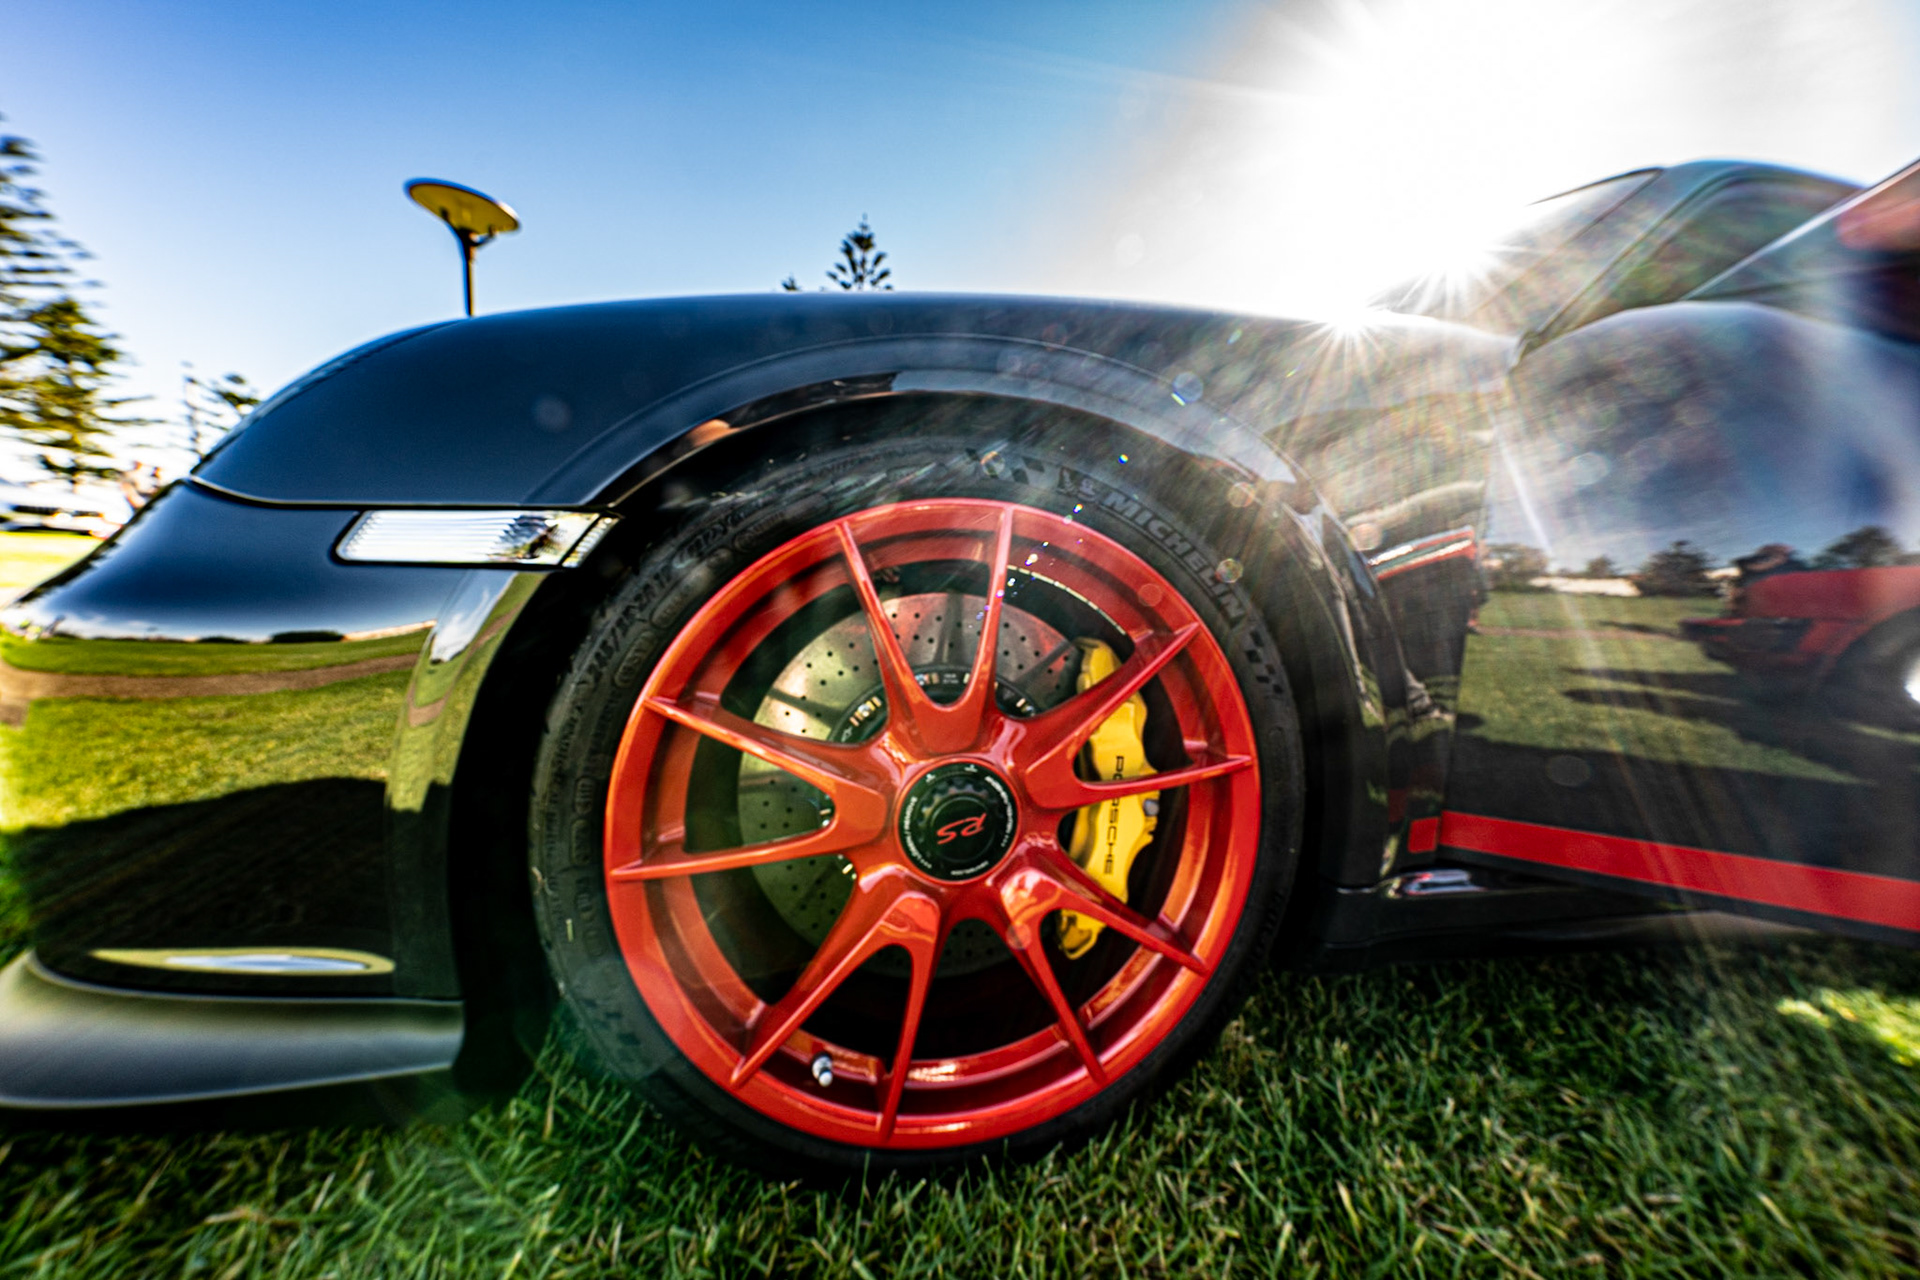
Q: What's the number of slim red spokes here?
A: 10